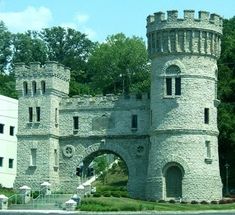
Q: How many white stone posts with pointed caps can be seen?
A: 5